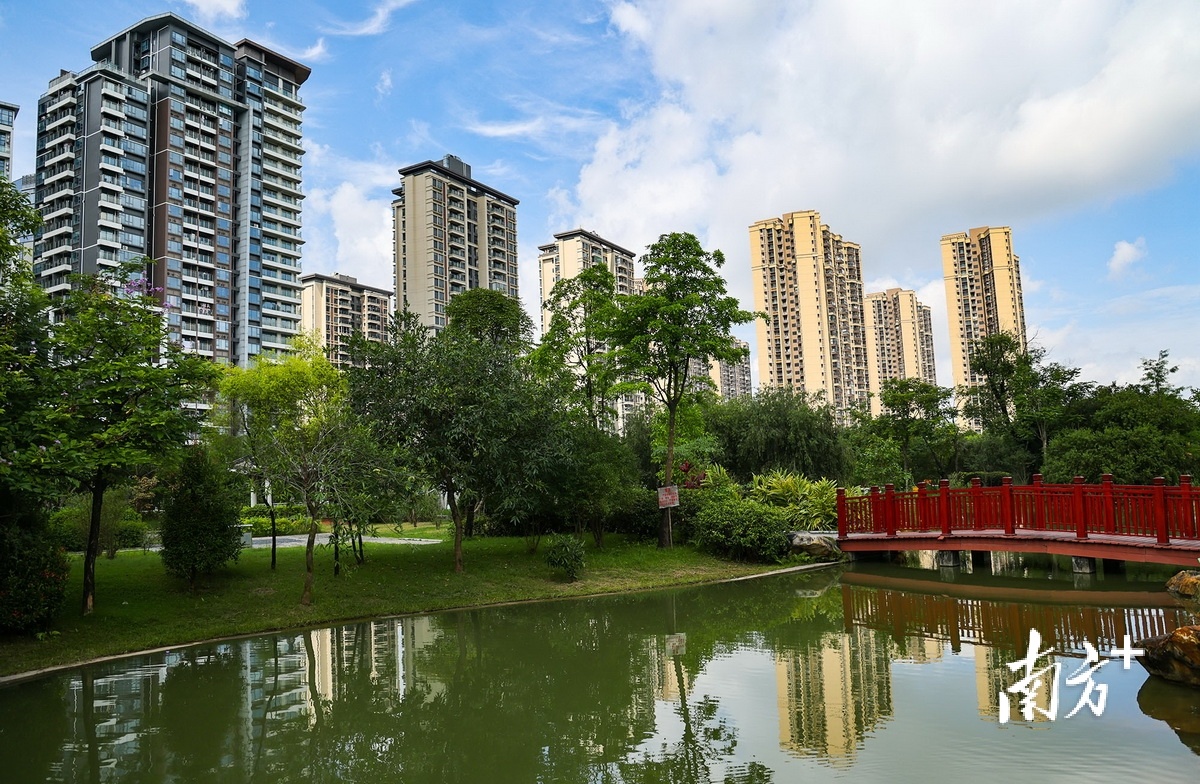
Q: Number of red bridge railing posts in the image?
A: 12